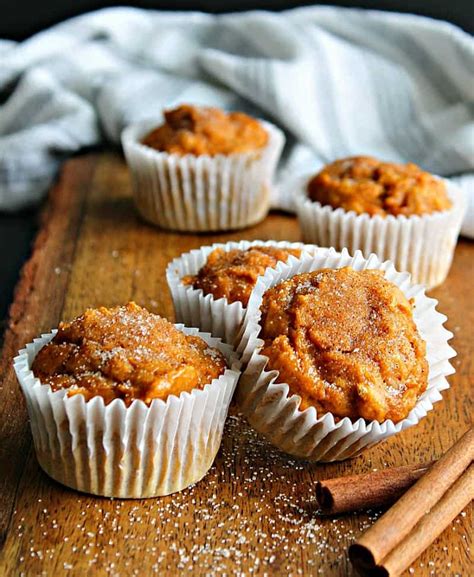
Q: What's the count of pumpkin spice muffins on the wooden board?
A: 5